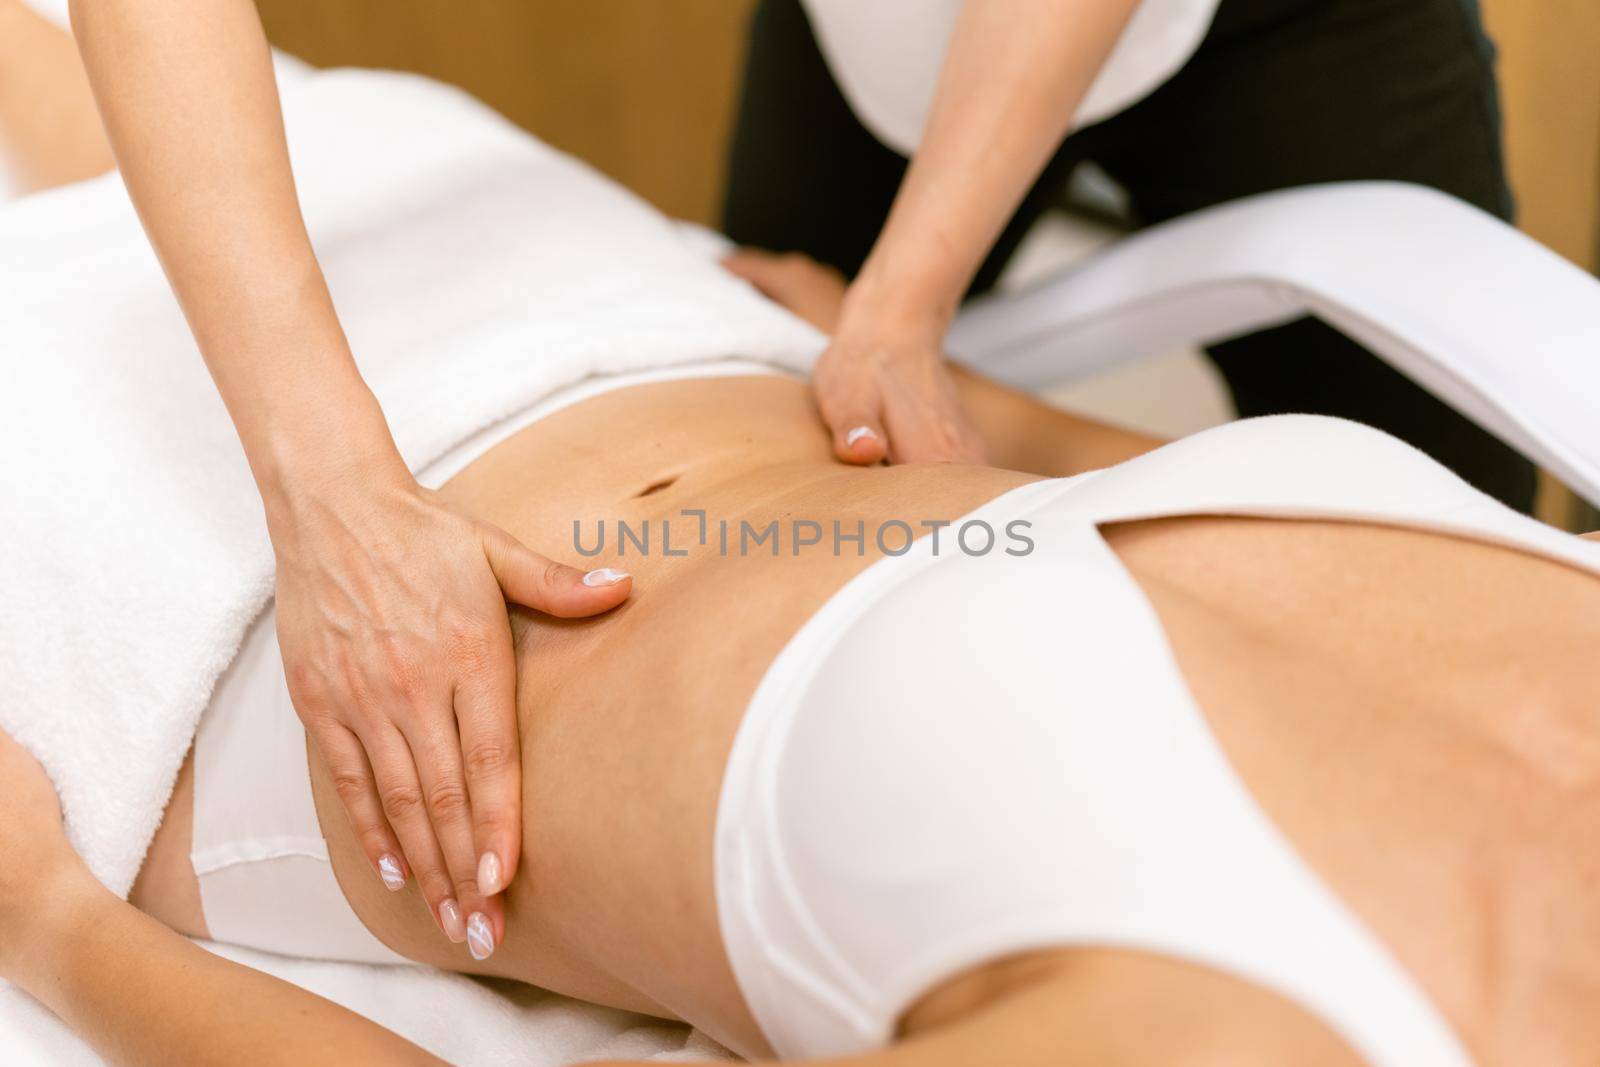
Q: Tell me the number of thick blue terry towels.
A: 0